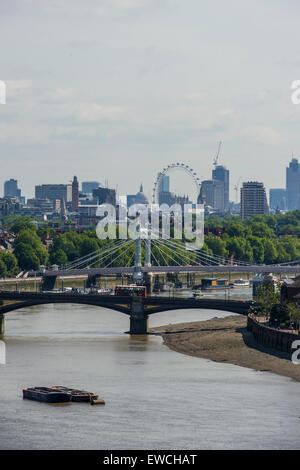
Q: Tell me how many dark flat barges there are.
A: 2